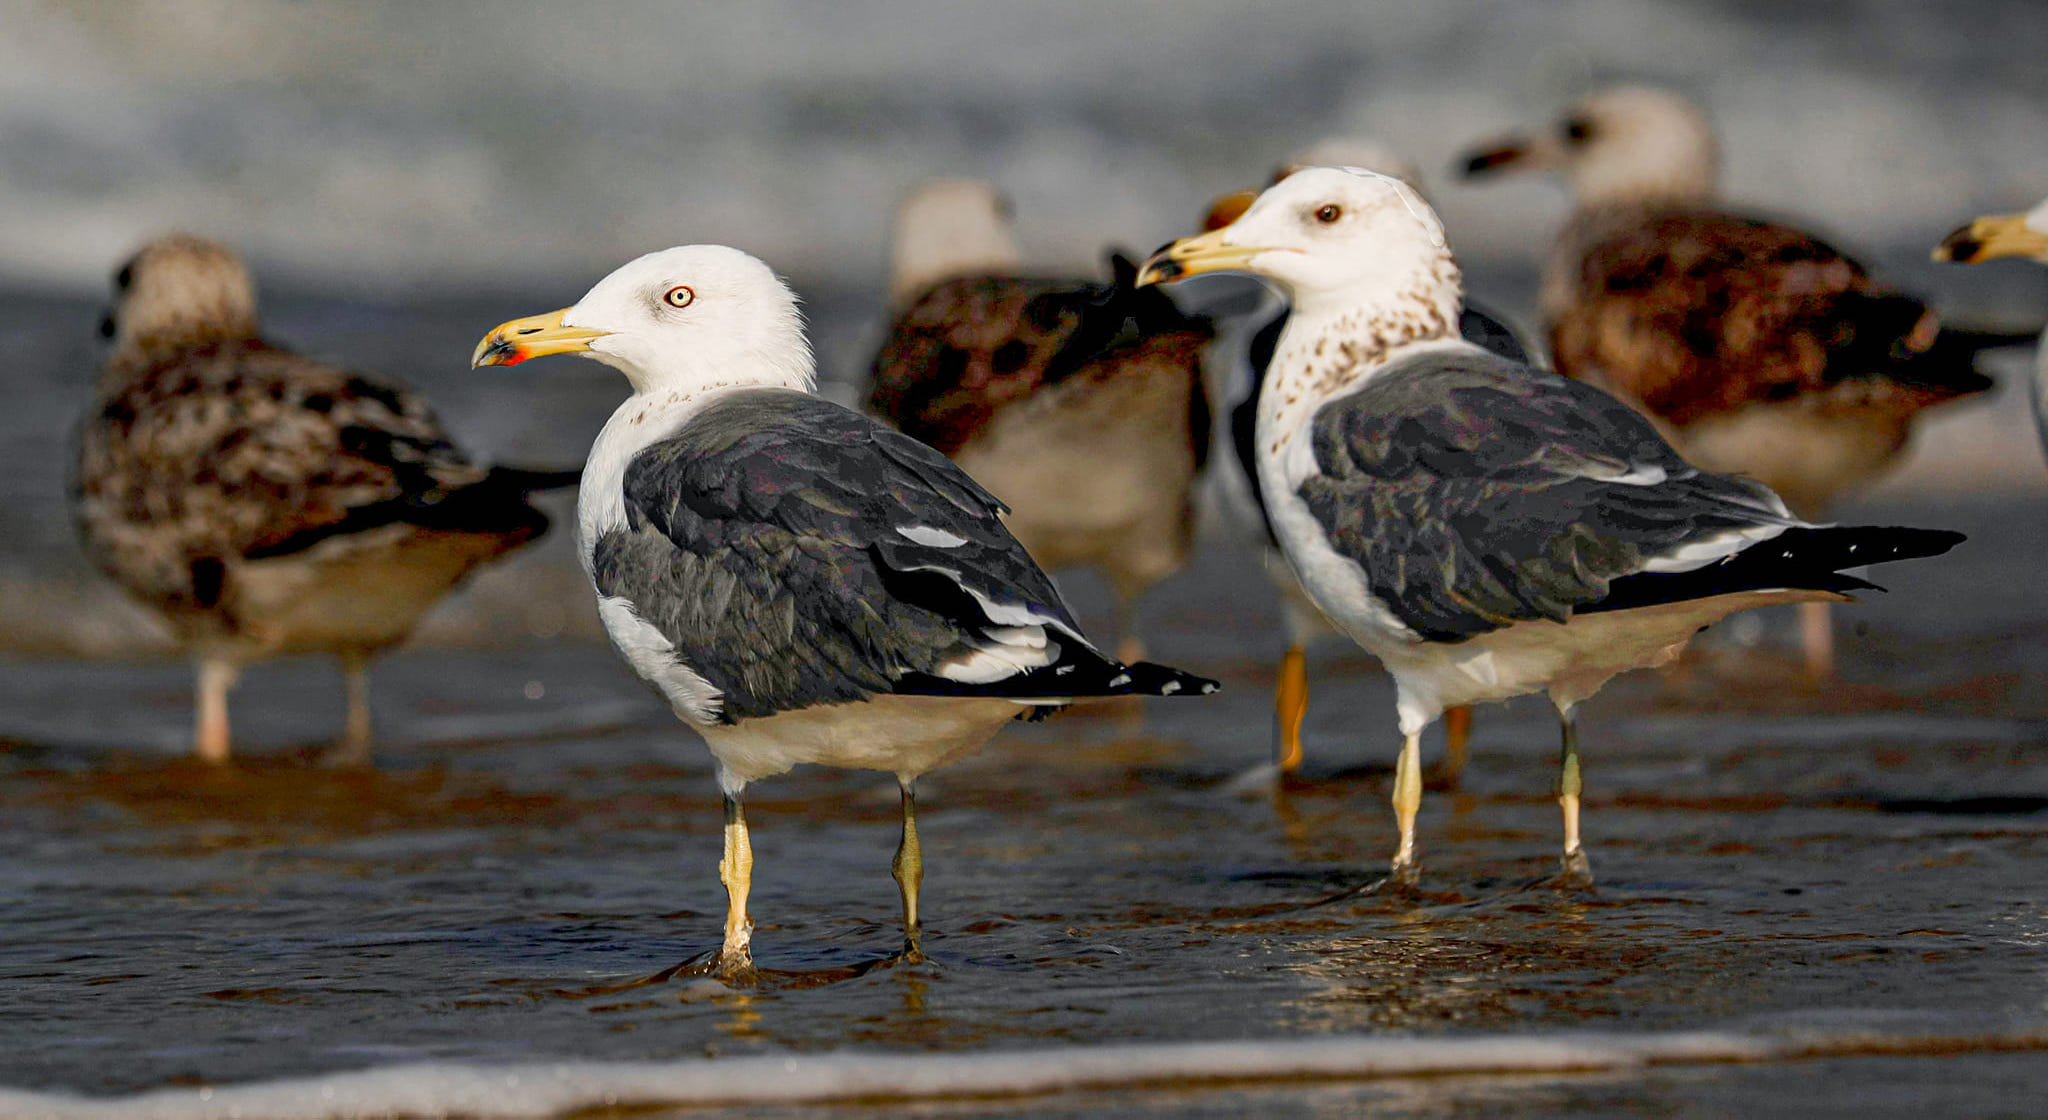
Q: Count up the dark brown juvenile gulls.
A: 3